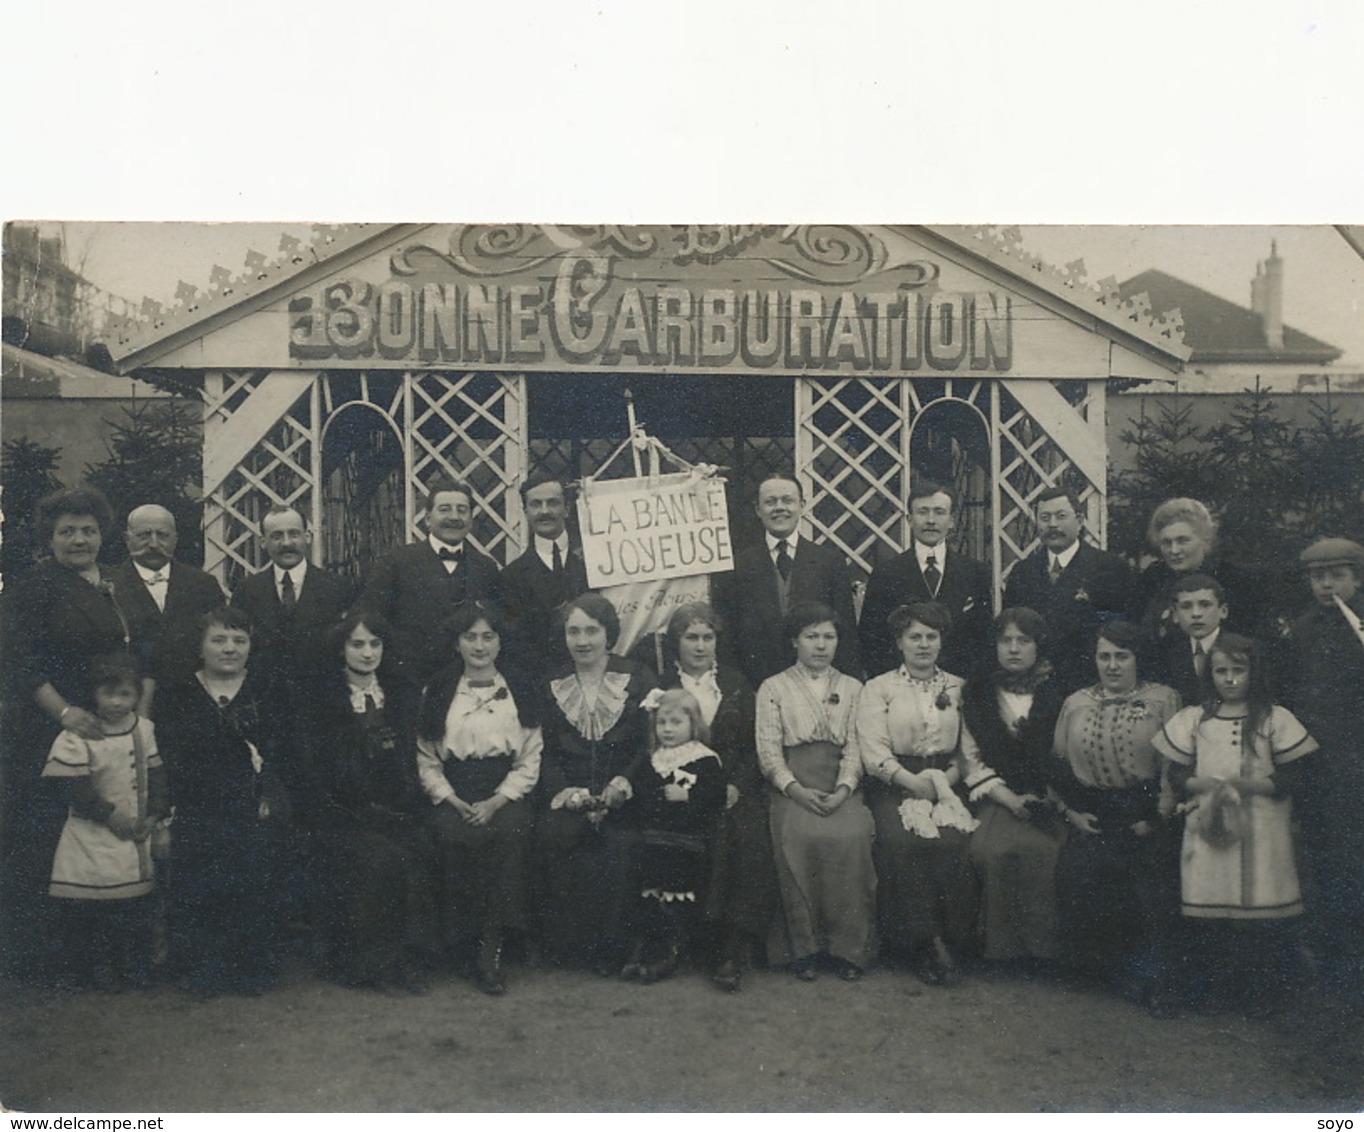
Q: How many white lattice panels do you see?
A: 4